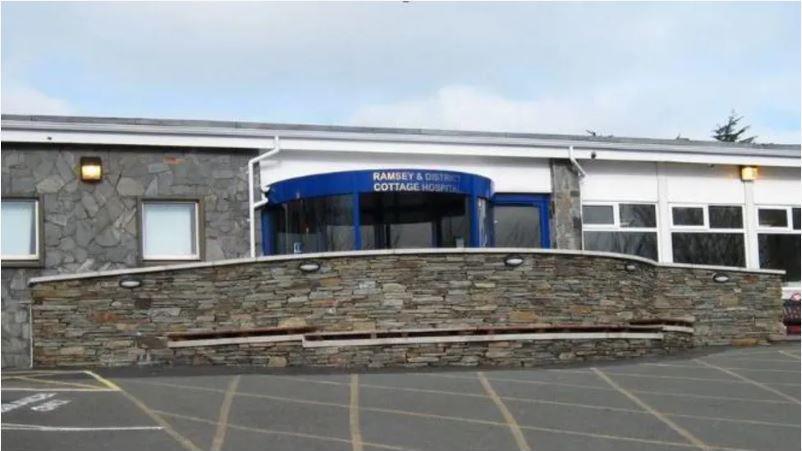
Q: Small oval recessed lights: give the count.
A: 5